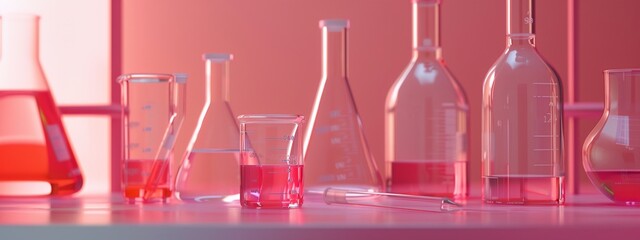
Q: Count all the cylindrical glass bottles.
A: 2